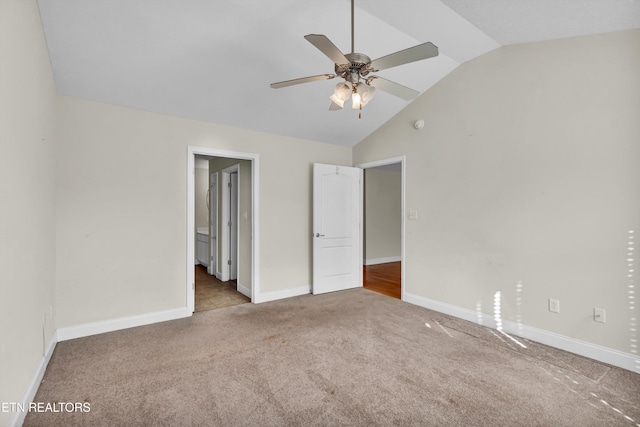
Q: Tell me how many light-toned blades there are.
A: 5